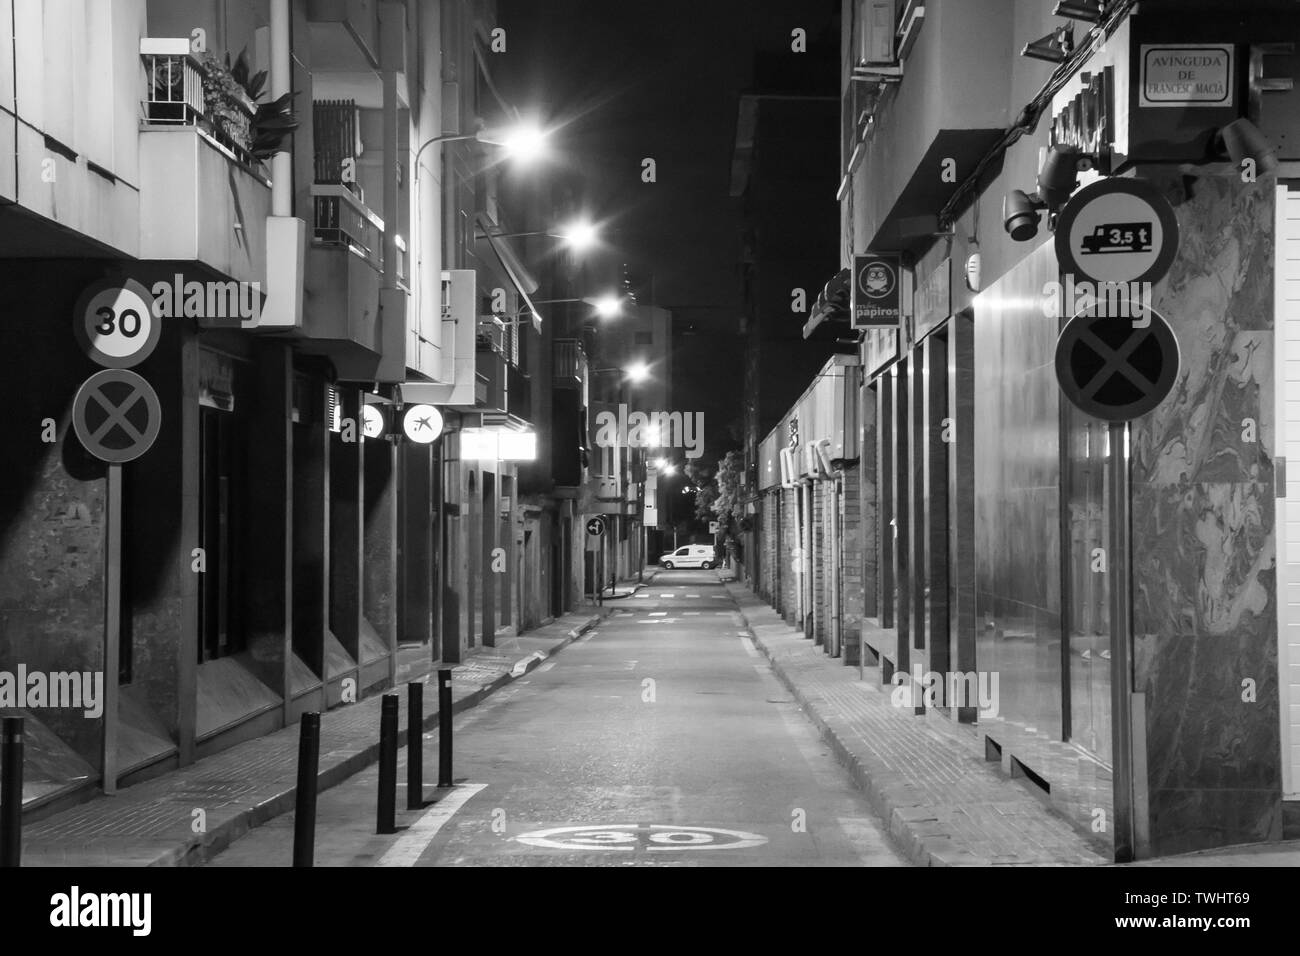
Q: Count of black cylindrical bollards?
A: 5